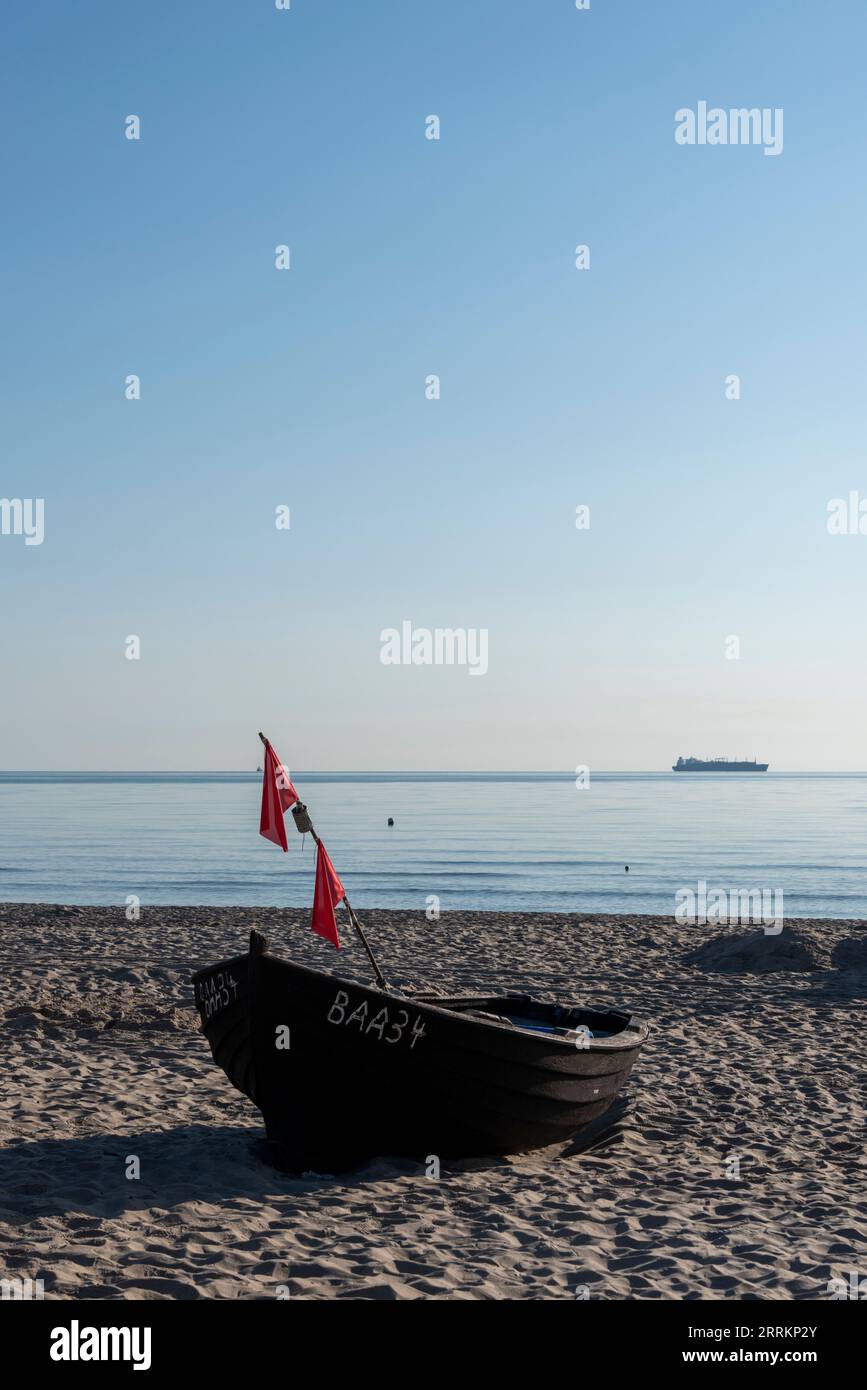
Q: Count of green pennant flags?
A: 0